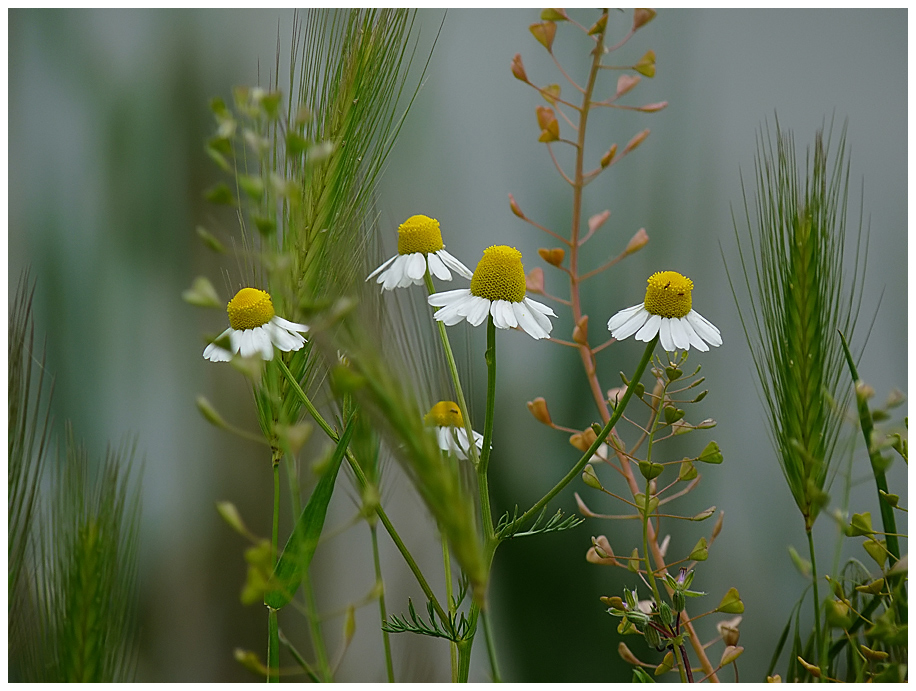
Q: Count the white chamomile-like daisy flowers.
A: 5